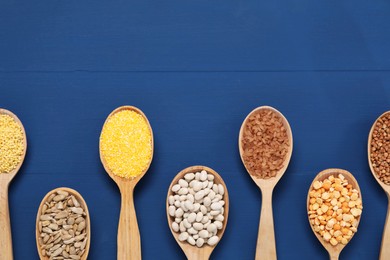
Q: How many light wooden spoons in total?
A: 7